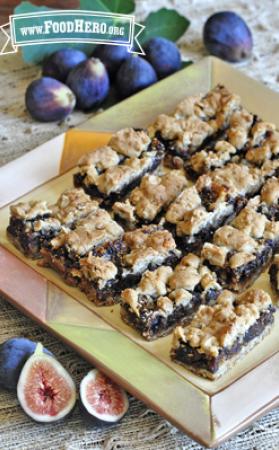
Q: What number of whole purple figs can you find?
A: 8